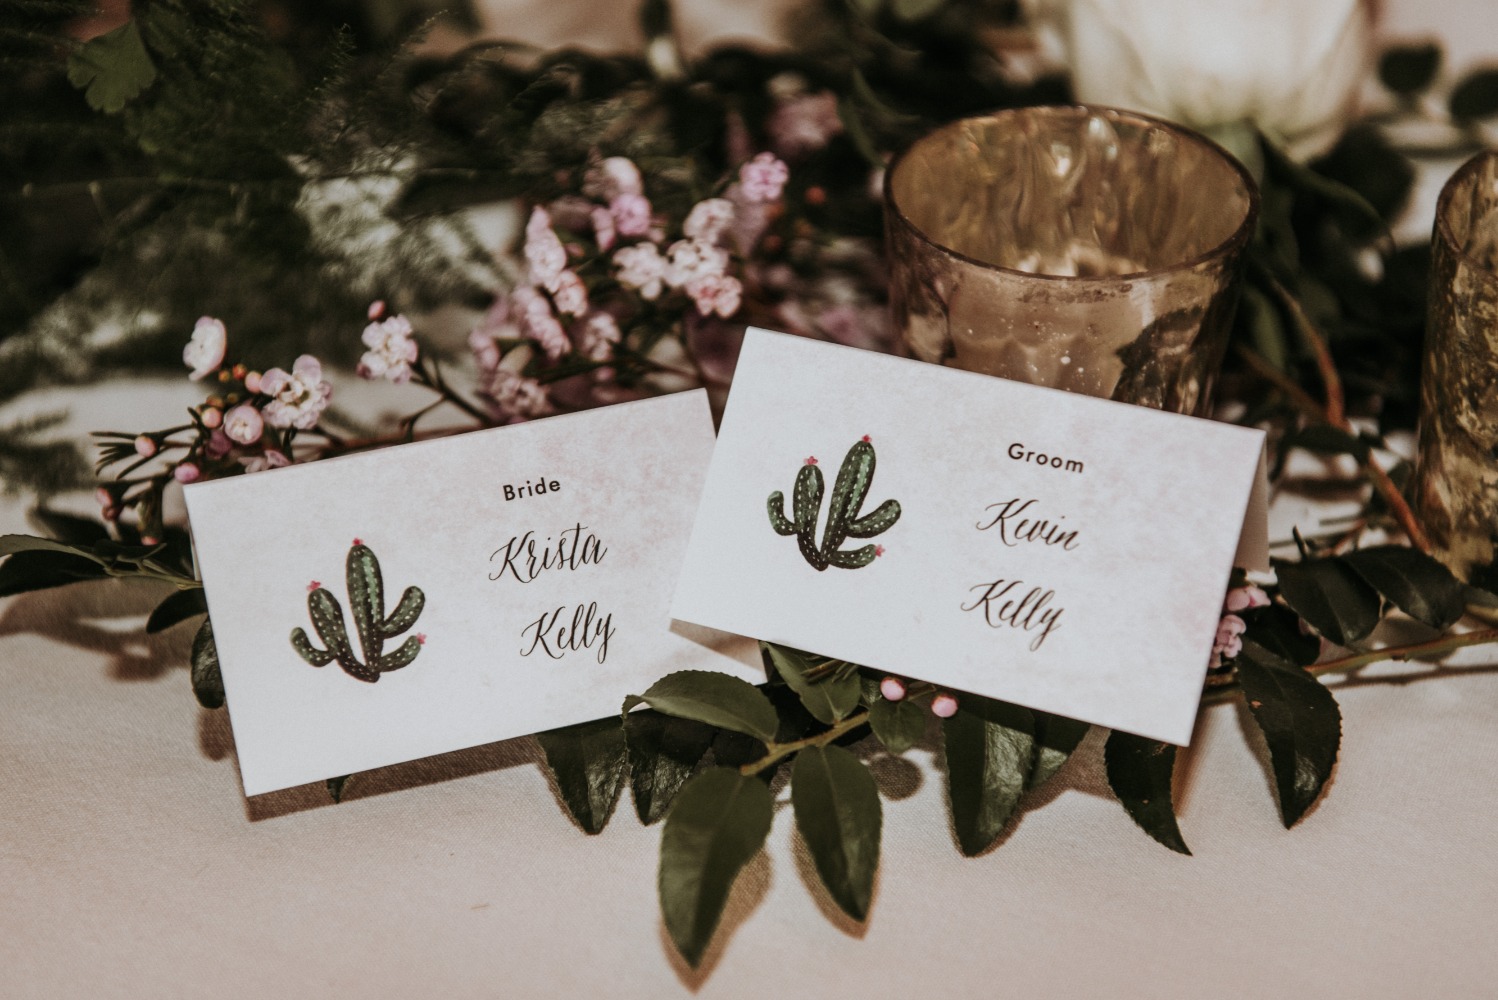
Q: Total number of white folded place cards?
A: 2